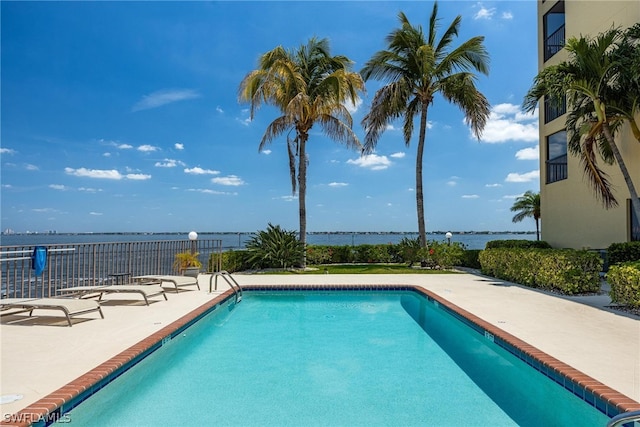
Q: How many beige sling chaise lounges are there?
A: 3